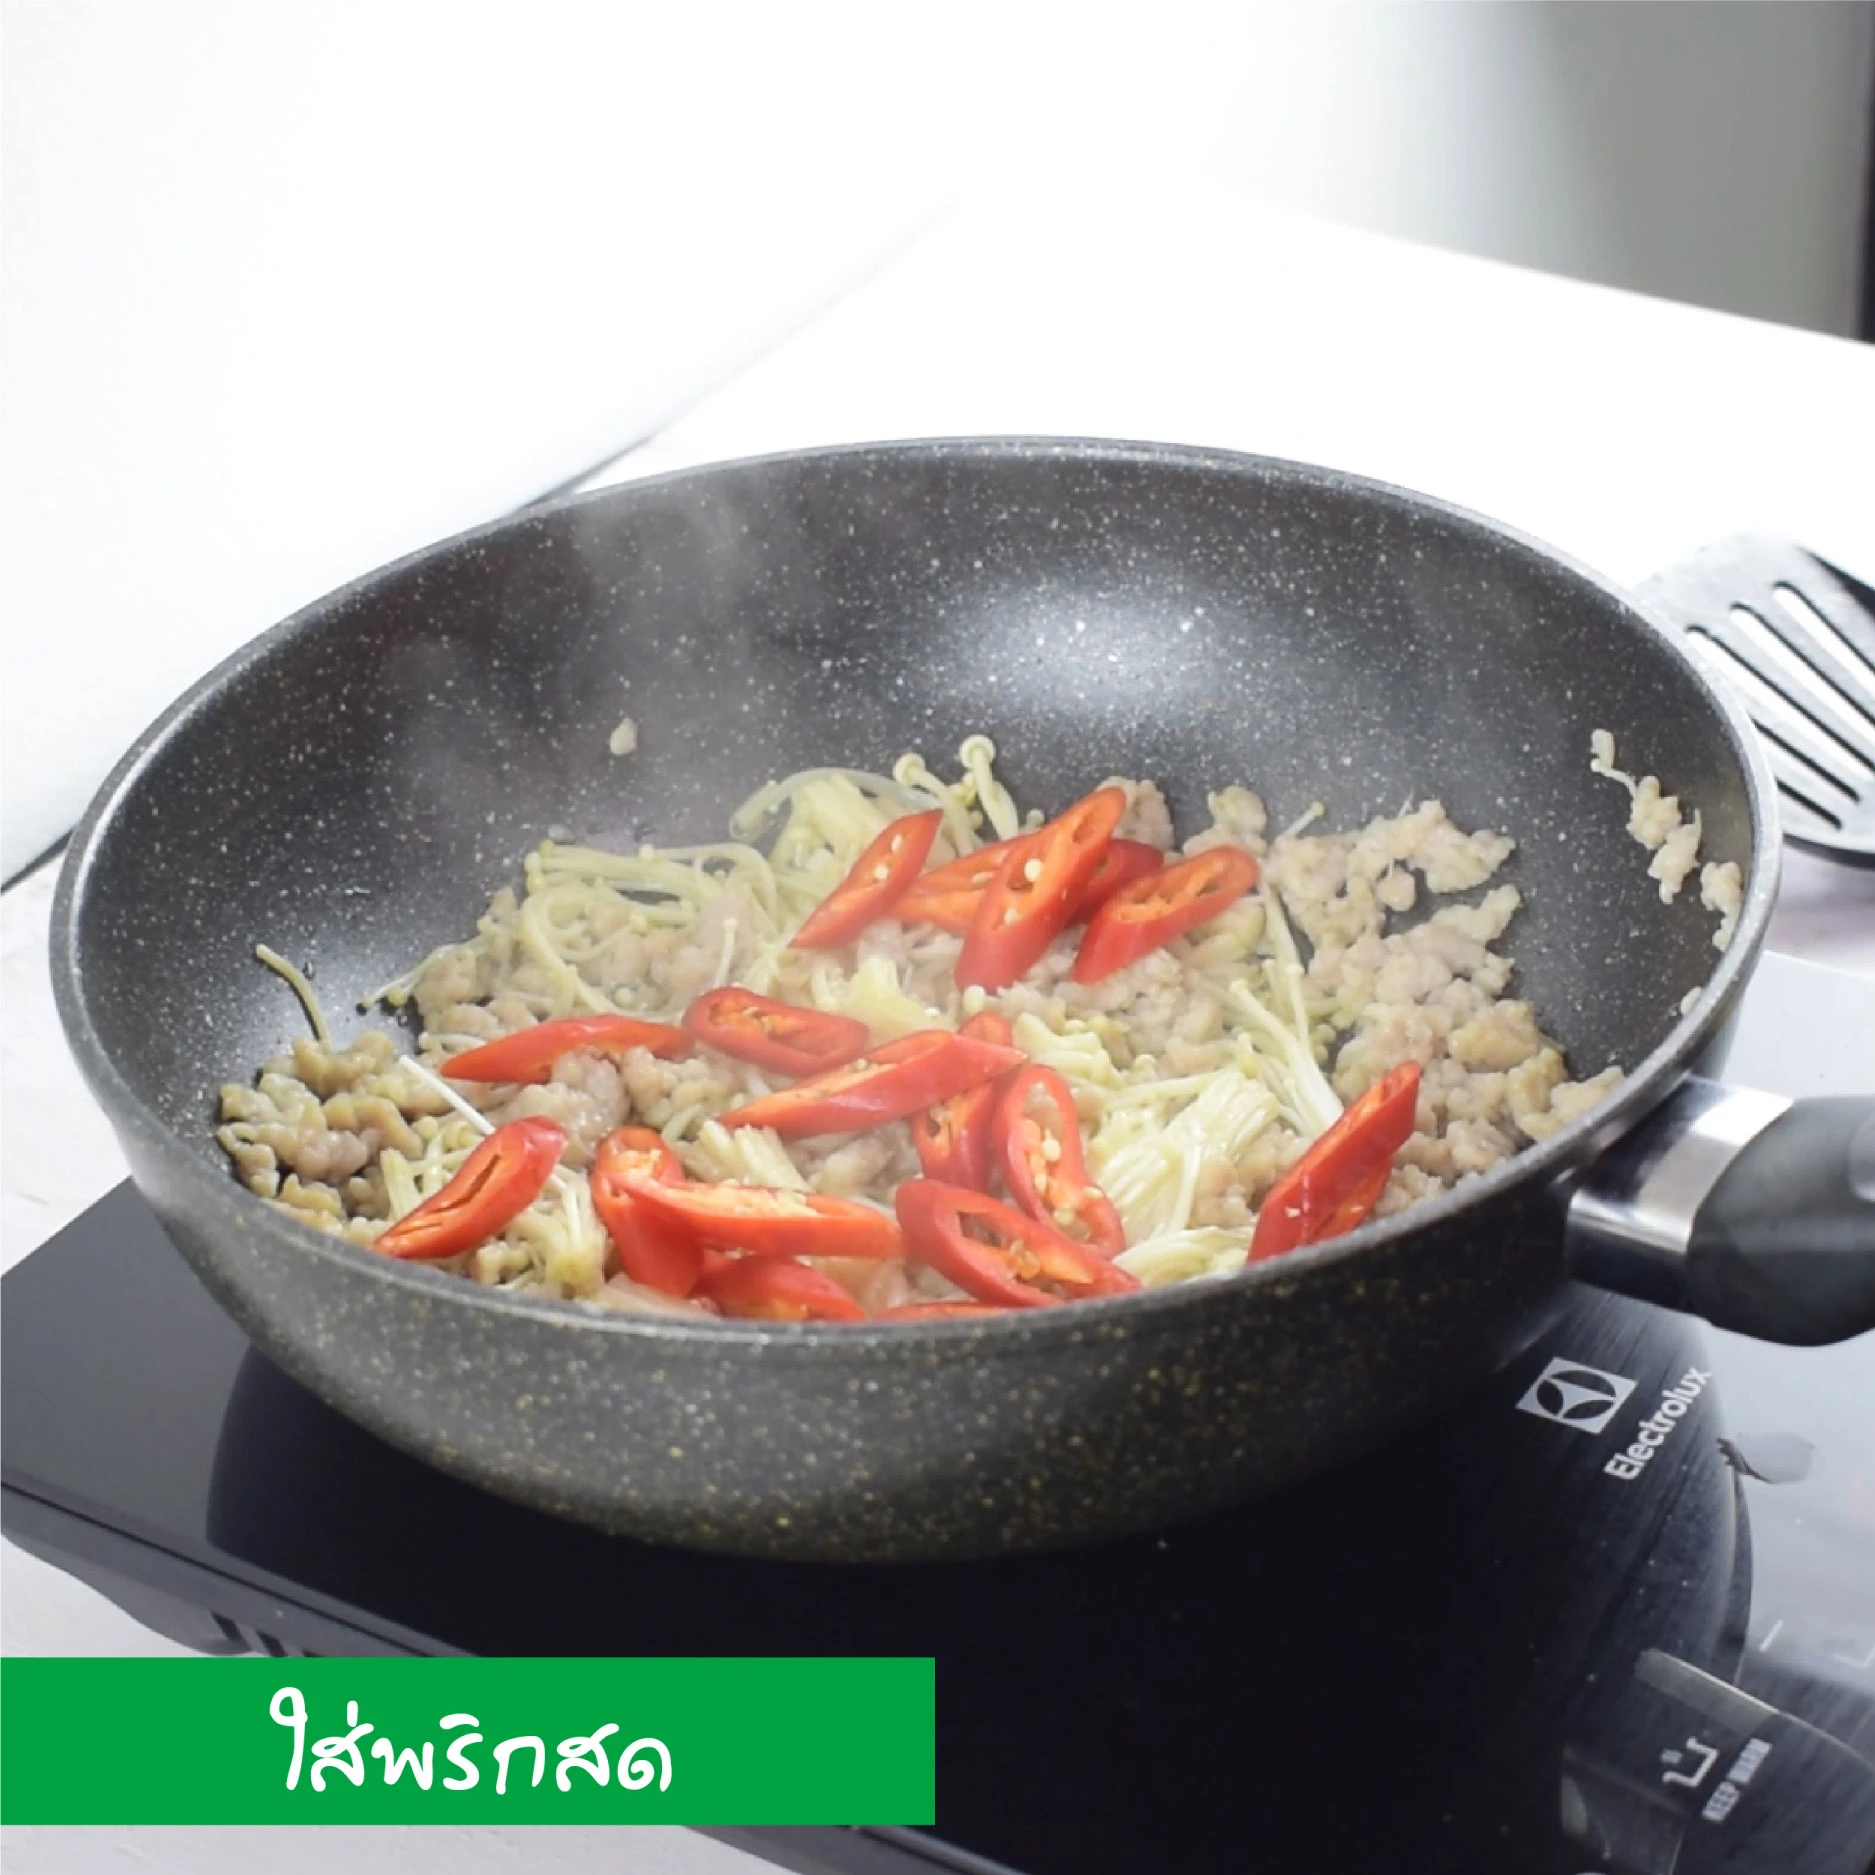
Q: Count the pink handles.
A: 0